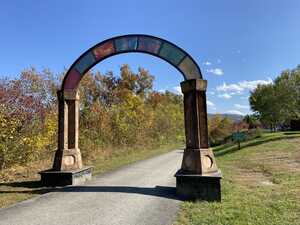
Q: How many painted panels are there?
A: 7